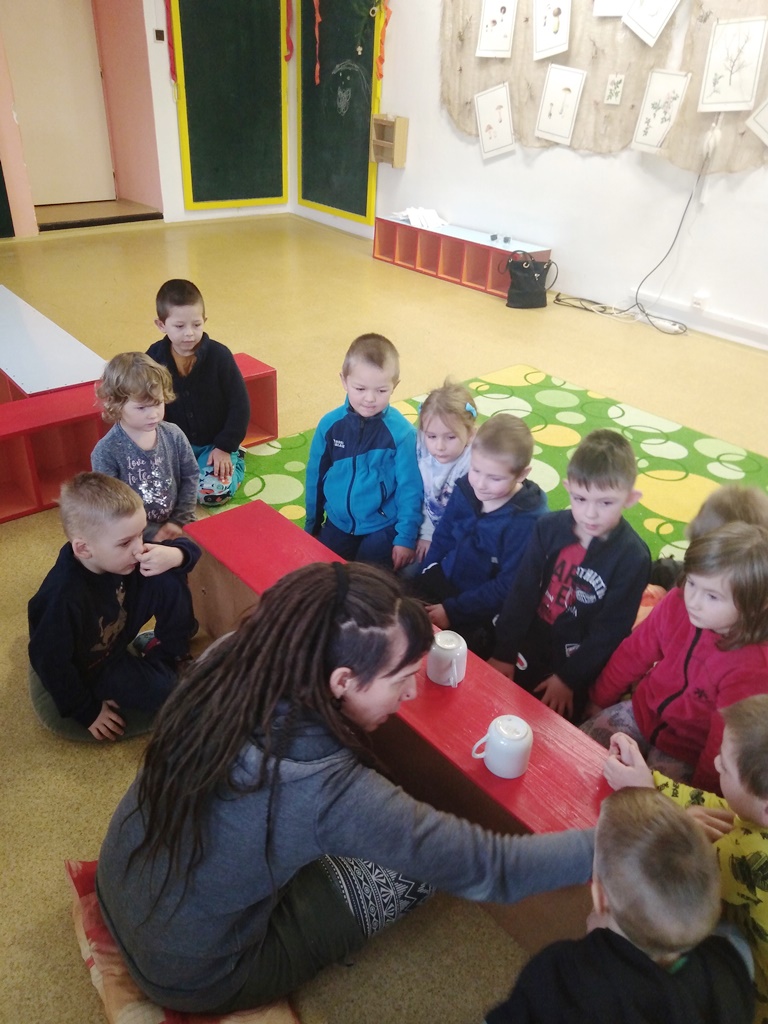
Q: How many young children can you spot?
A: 11